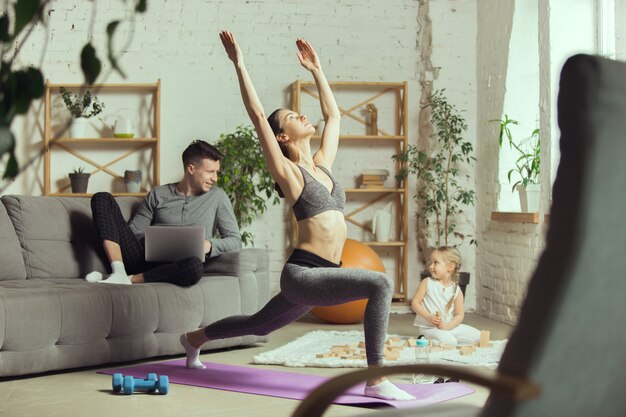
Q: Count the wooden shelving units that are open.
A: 2